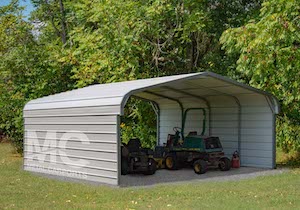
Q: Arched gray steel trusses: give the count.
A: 5